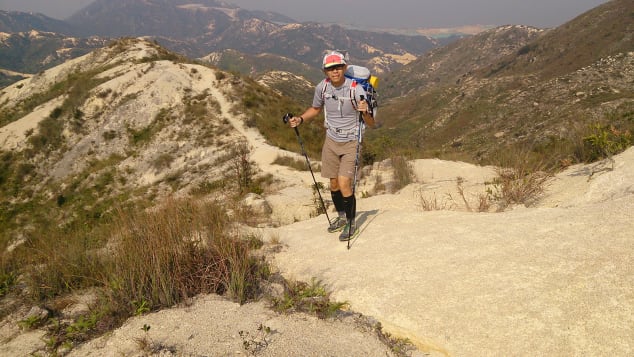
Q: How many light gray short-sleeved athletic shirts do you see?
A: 1